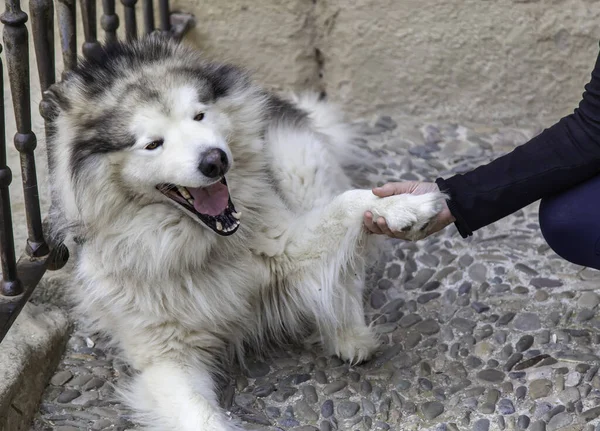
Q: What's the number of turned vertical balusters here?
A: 9